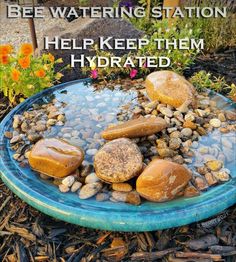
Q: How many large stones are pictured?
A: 5